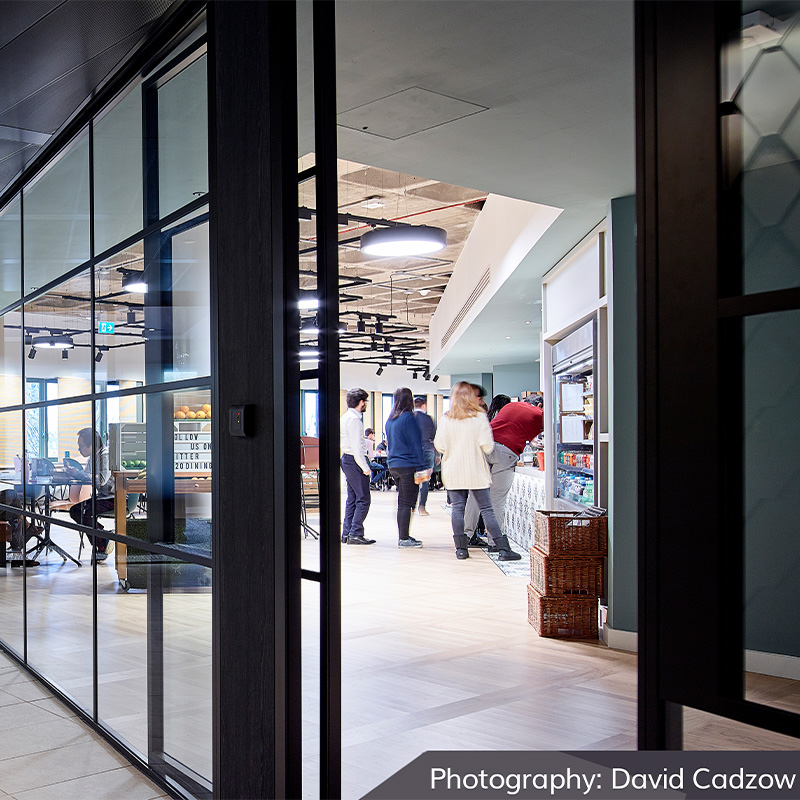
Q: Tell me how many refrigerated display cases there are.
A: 1